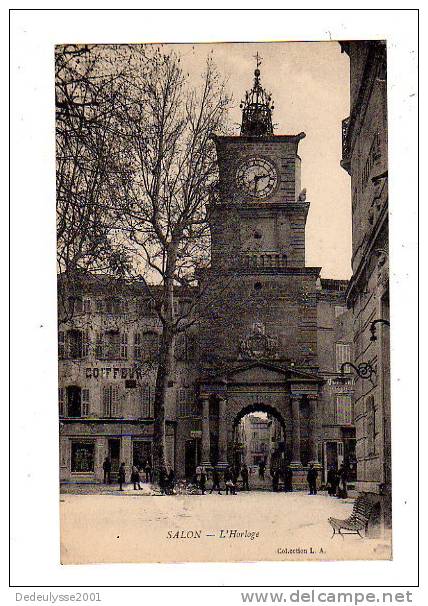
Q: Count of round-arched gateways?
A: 1